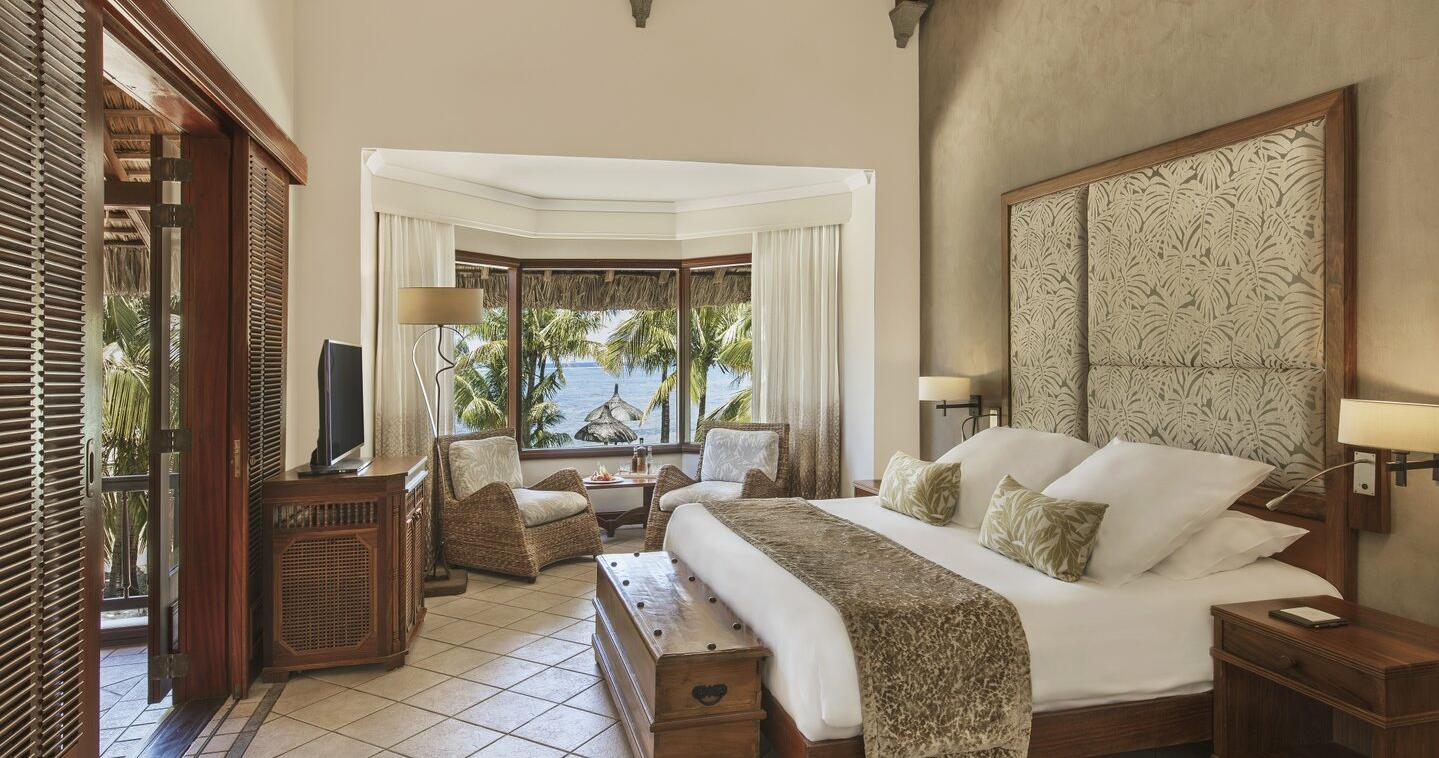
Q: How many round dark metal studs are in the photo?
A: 10